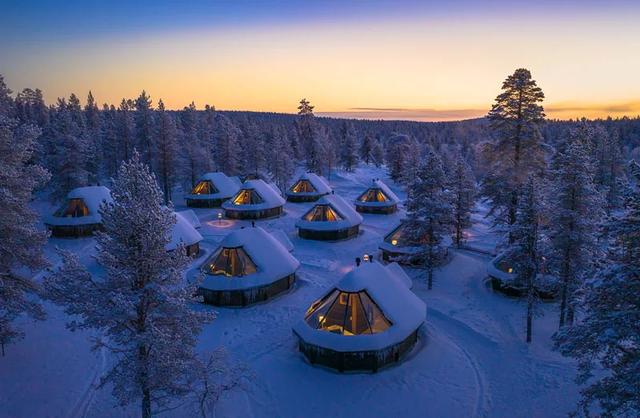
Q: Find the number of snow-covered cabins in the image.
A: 11